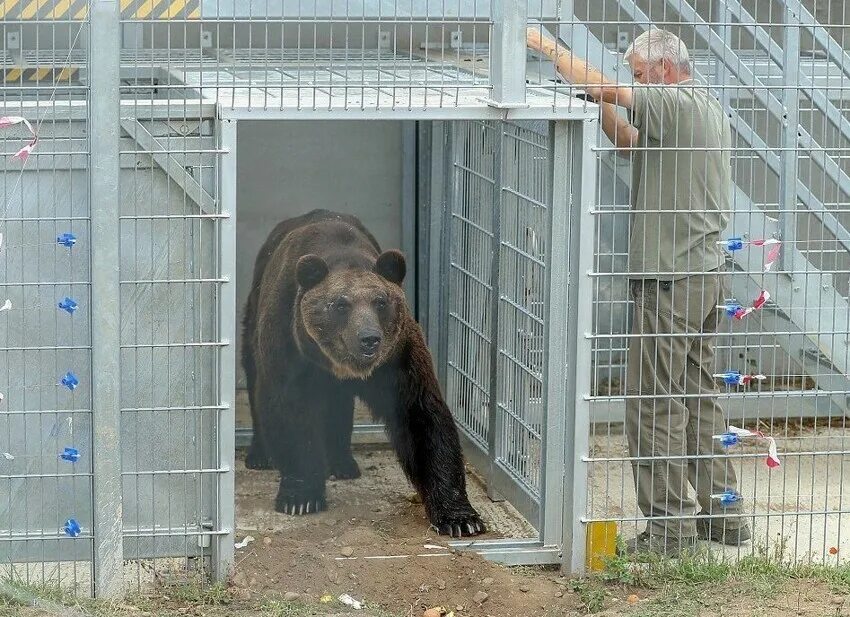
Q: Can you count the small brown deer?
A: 0